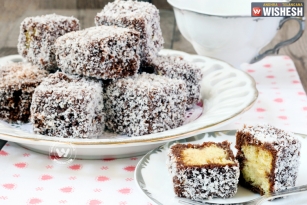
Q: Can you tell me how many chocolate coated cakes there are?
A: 9